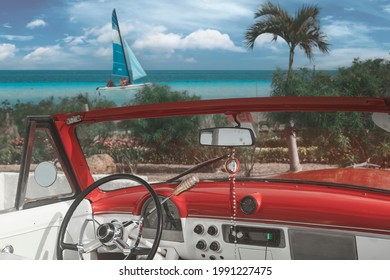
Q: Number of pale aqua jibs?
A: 1